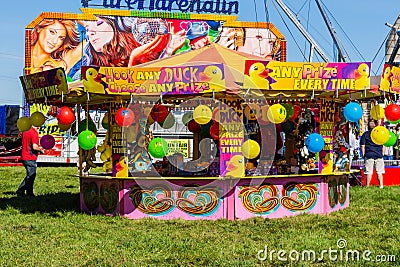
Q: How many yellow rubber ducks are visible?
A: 9